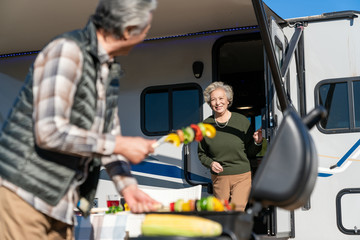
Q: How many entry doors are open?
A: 1